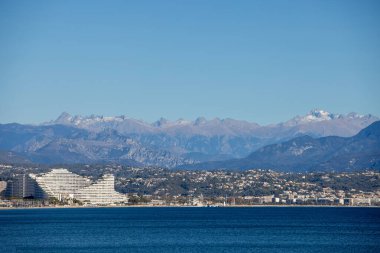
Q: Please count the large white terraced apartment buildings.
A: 2